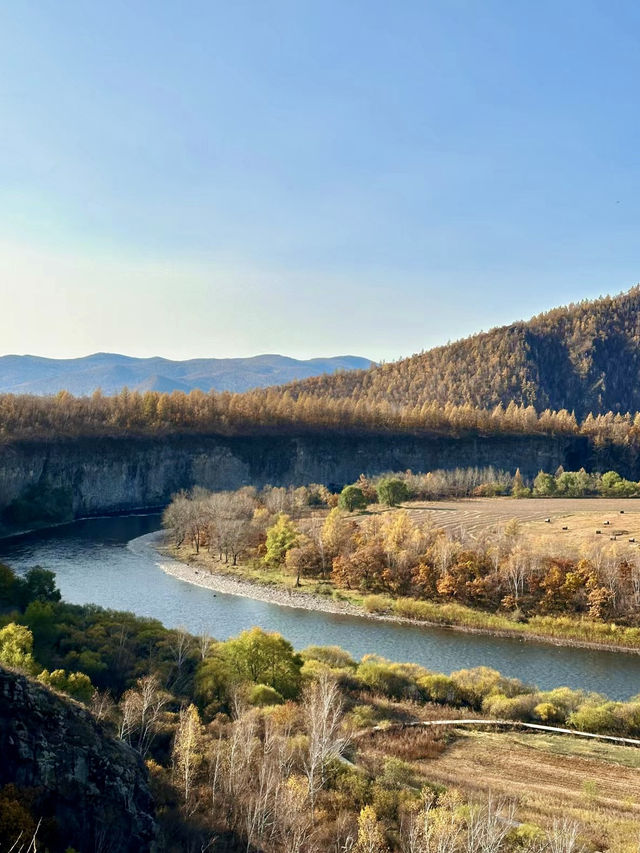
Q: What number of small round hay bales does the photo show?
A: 7